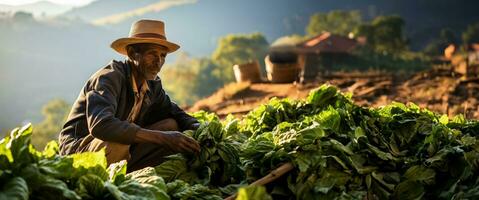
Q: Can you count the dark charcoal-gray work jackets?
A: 1